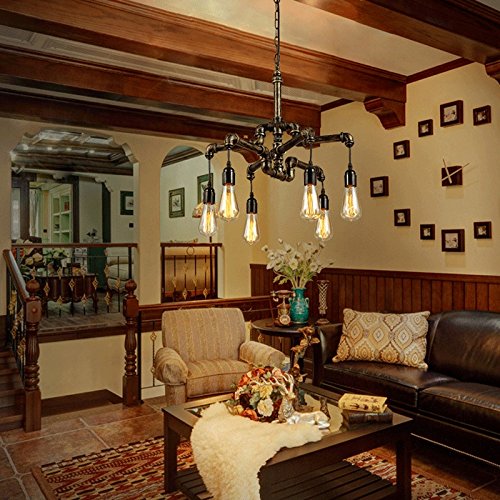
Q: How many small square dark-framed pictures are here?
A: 9